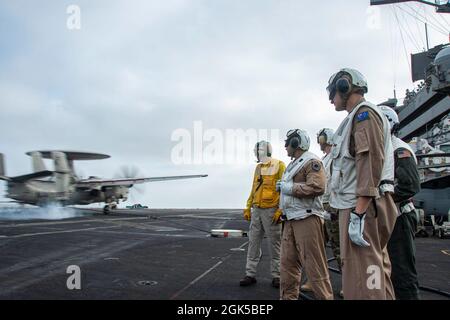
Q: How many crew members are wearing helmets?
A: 5